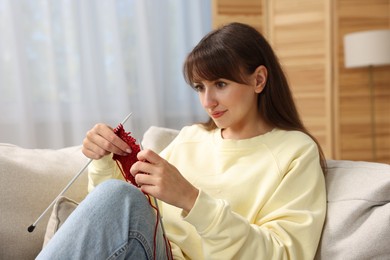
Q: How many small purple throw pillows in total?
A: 0